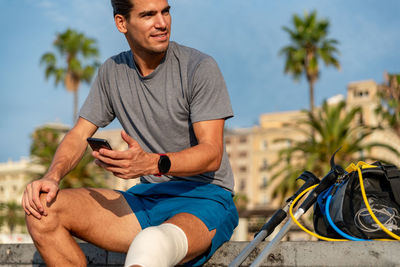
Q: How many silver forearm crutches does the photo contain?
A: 2